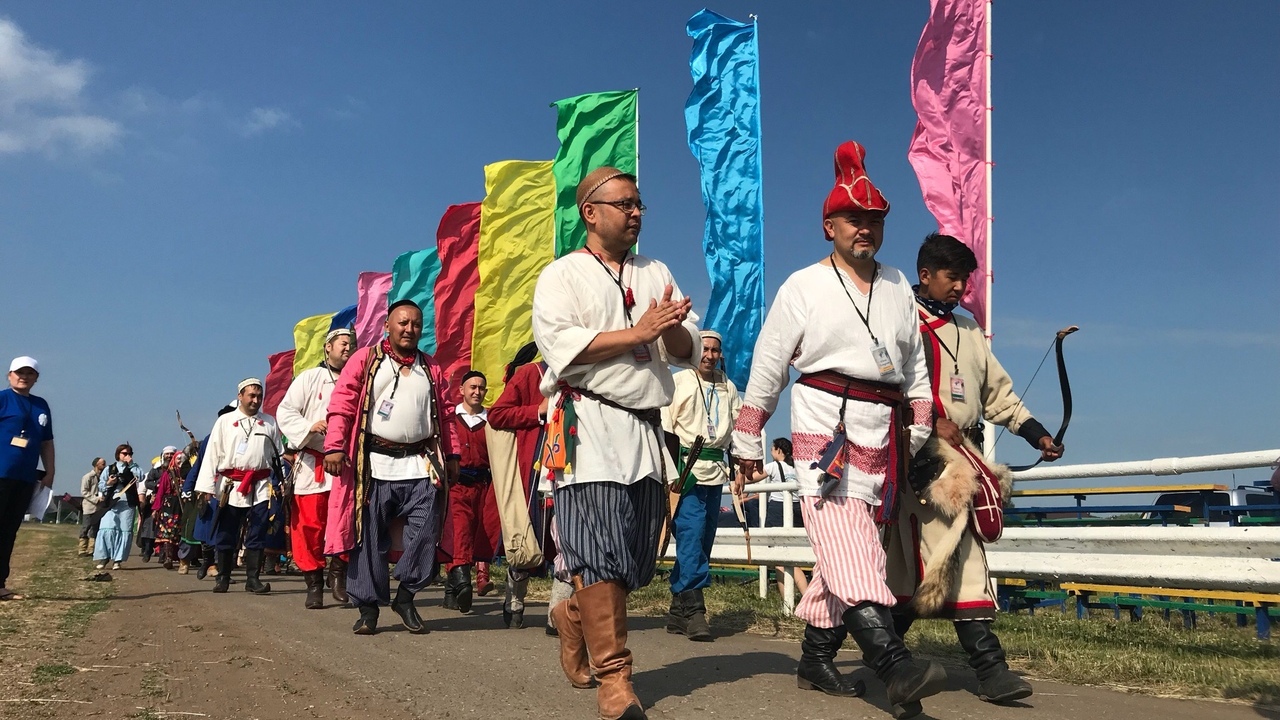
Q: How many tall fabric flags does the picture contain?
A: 10